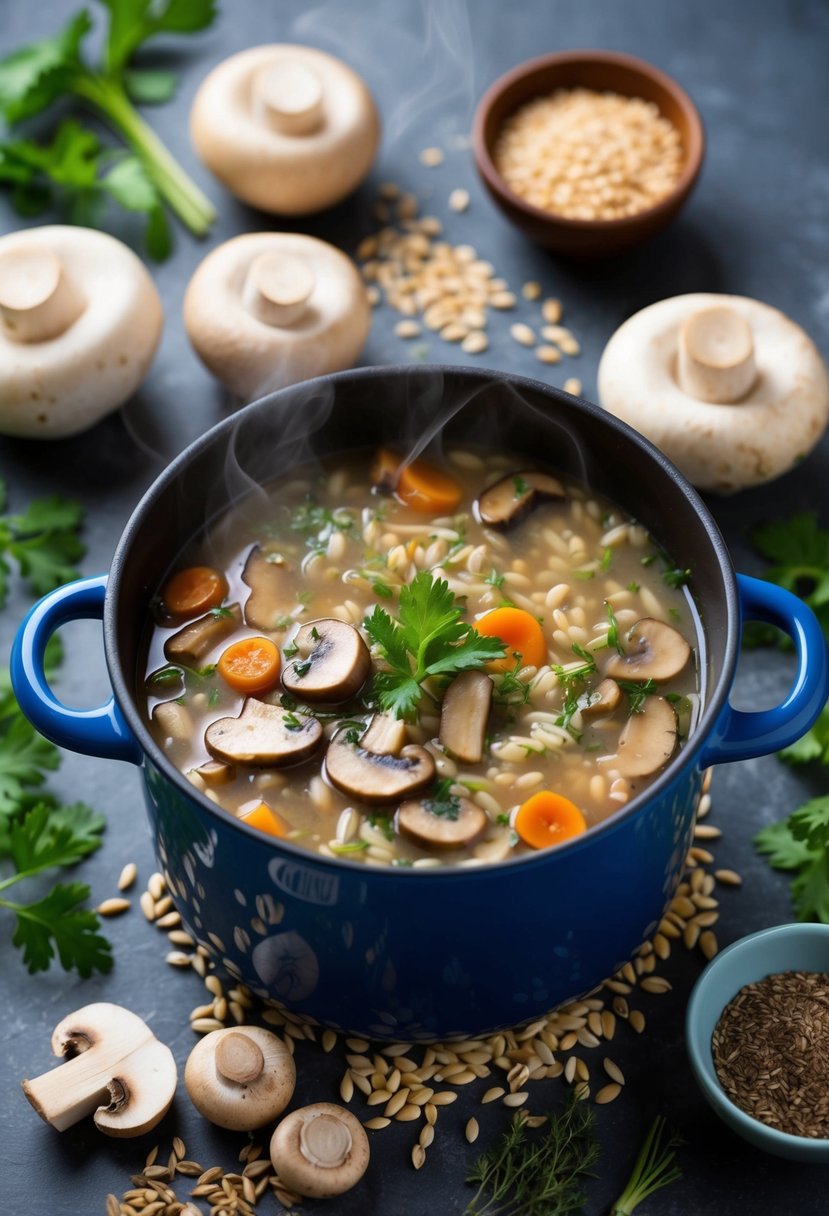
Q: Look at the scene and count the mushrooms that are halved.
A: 1